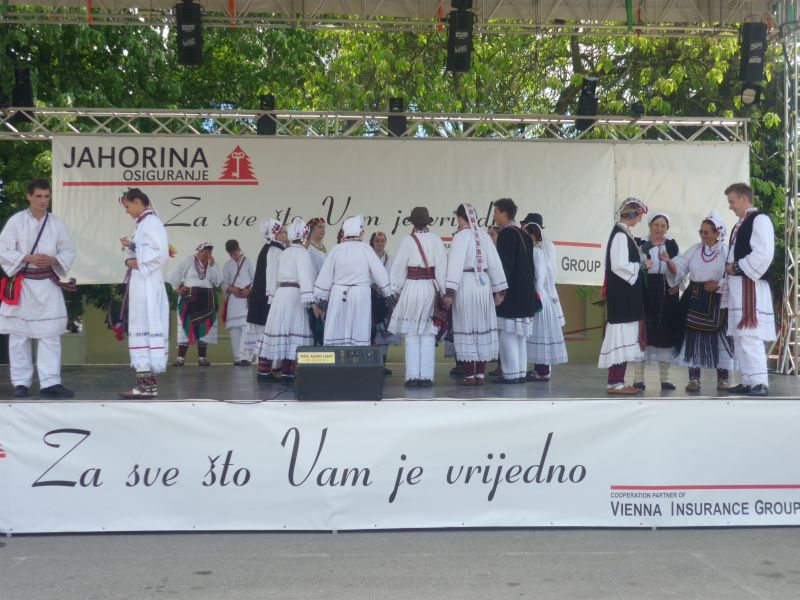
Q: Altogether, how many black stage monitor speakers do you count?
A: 1